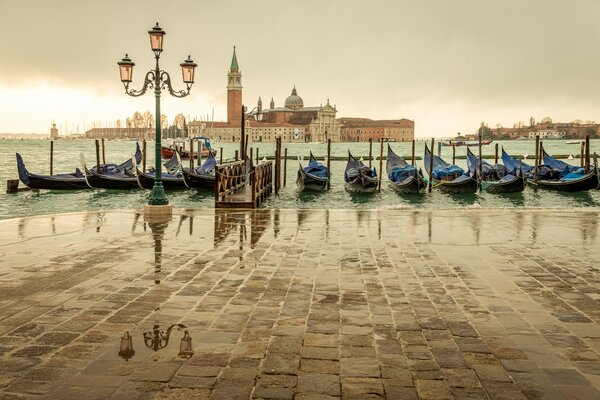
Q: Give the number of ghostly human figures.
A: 0